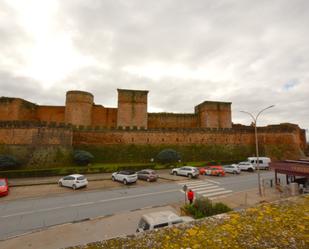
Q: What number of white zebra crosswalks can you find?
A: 1